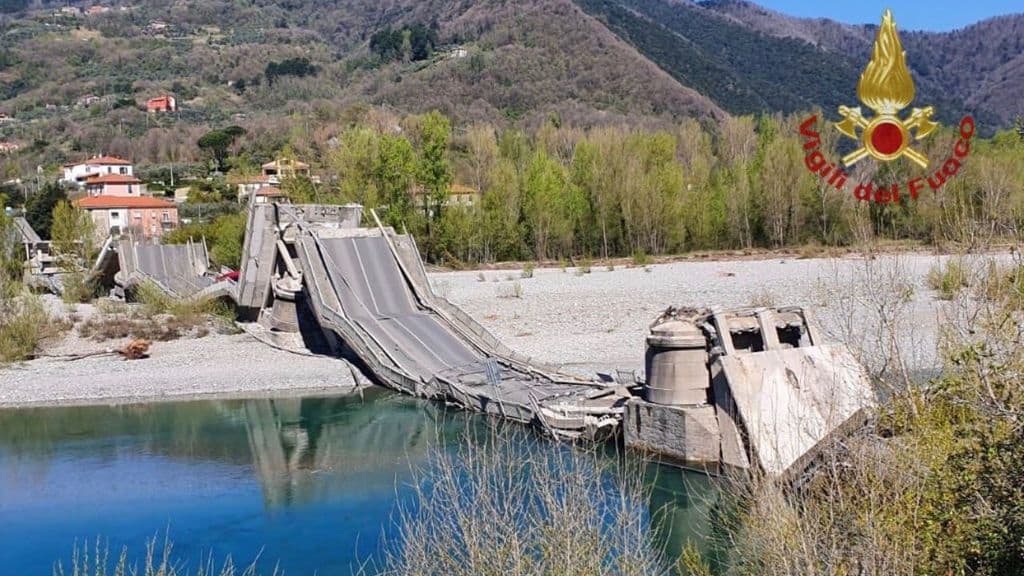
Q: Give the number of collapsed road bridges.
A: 1